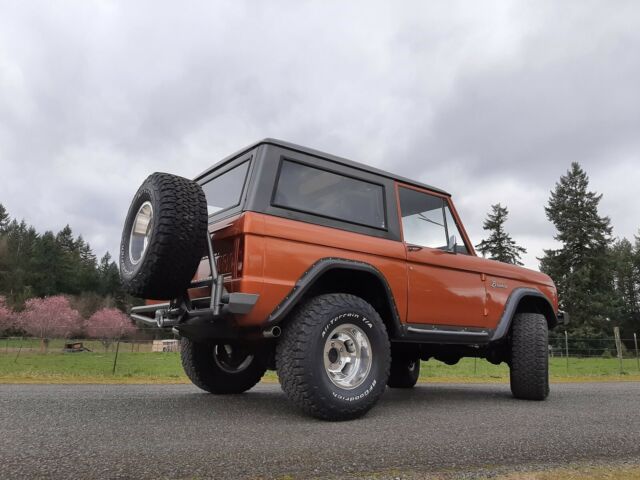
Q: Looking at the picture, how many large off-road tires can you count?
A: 5